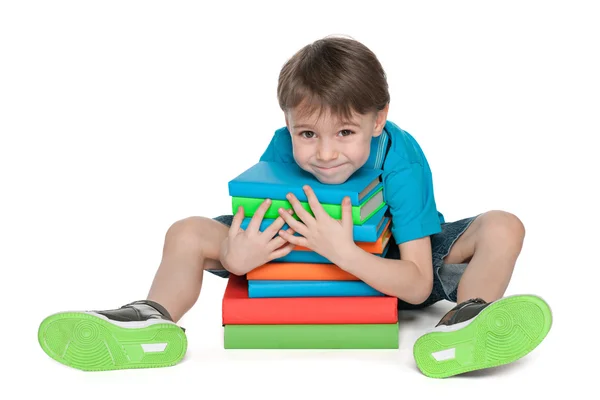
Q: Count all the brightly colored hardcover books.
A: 9